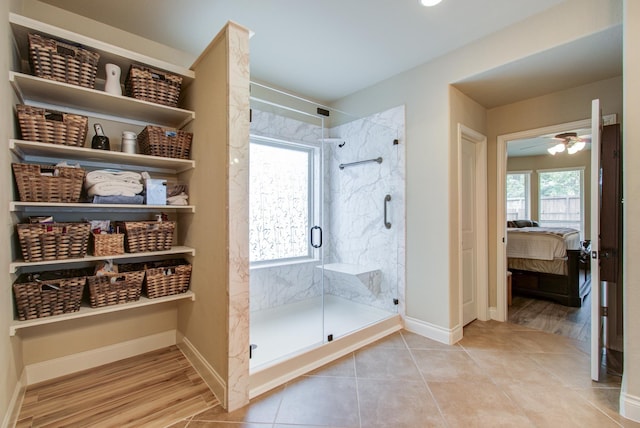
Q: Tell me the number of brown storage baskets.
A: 11